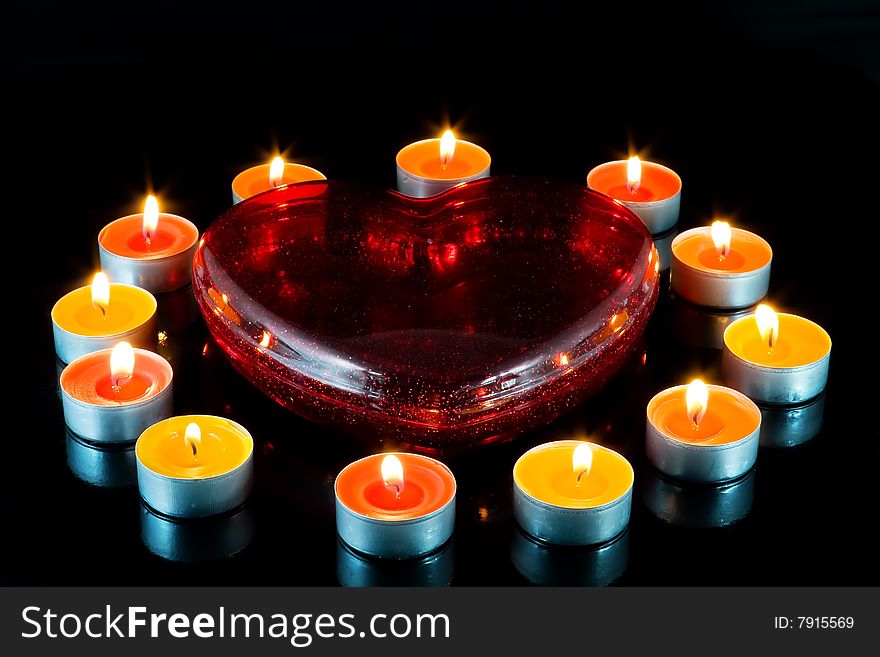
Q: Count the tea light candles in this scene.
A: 12